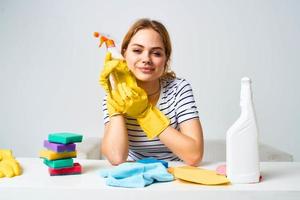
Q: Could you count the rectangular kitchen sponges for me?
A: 5